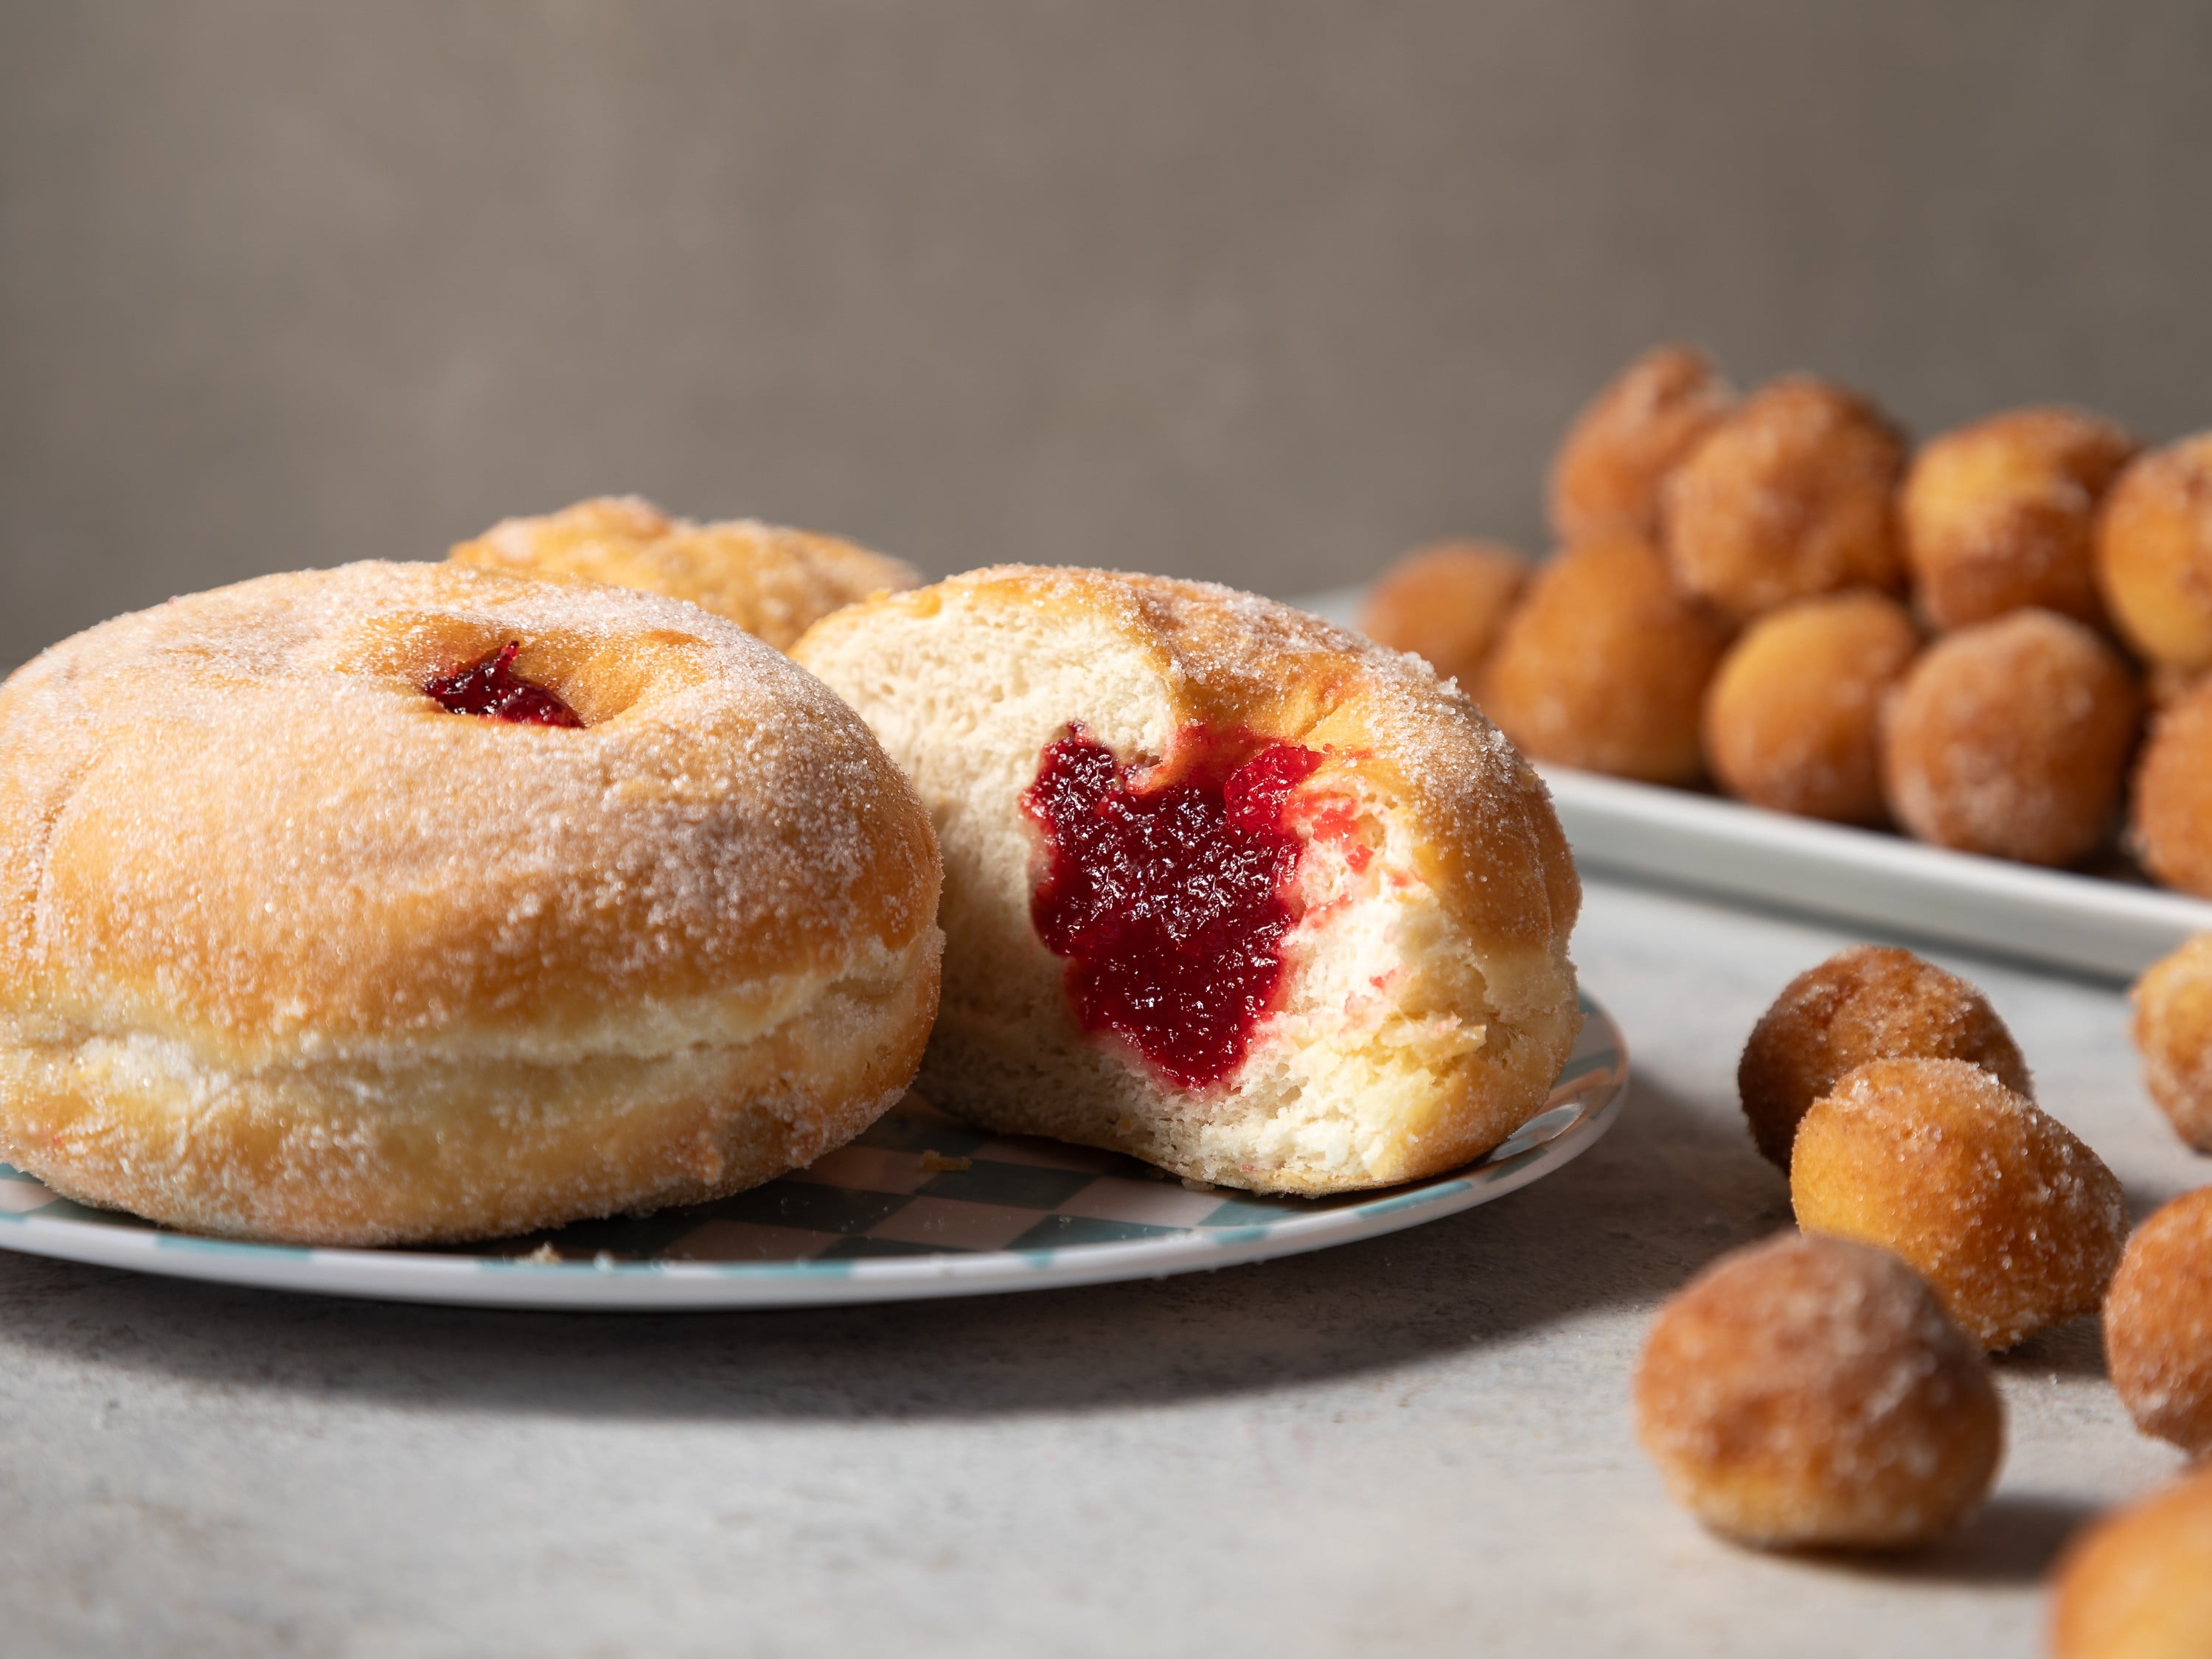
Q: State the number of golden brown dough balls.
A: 15